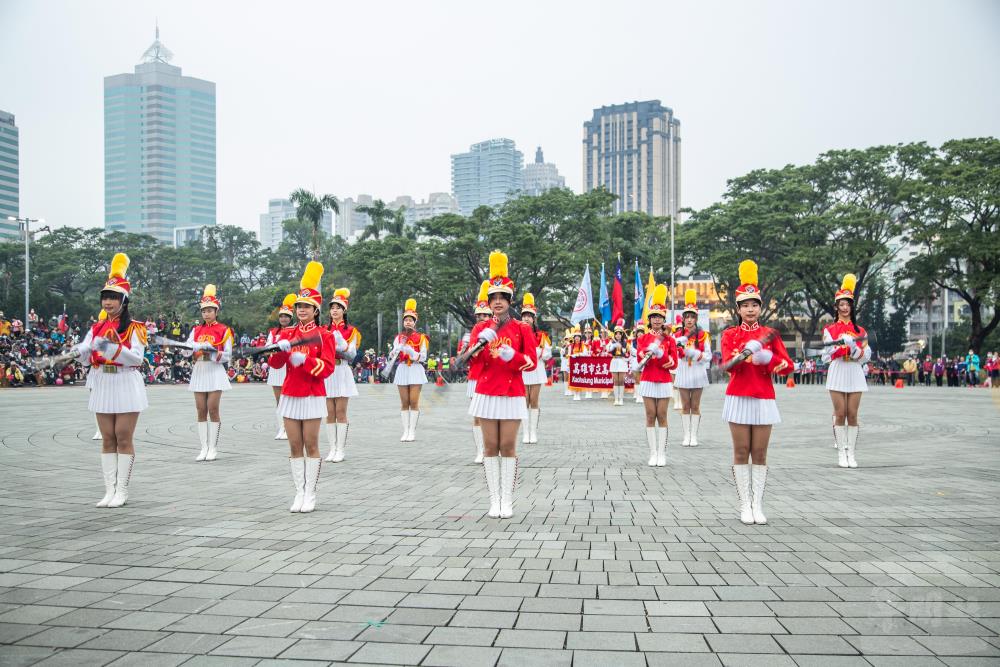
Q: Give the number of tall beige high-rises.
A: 1